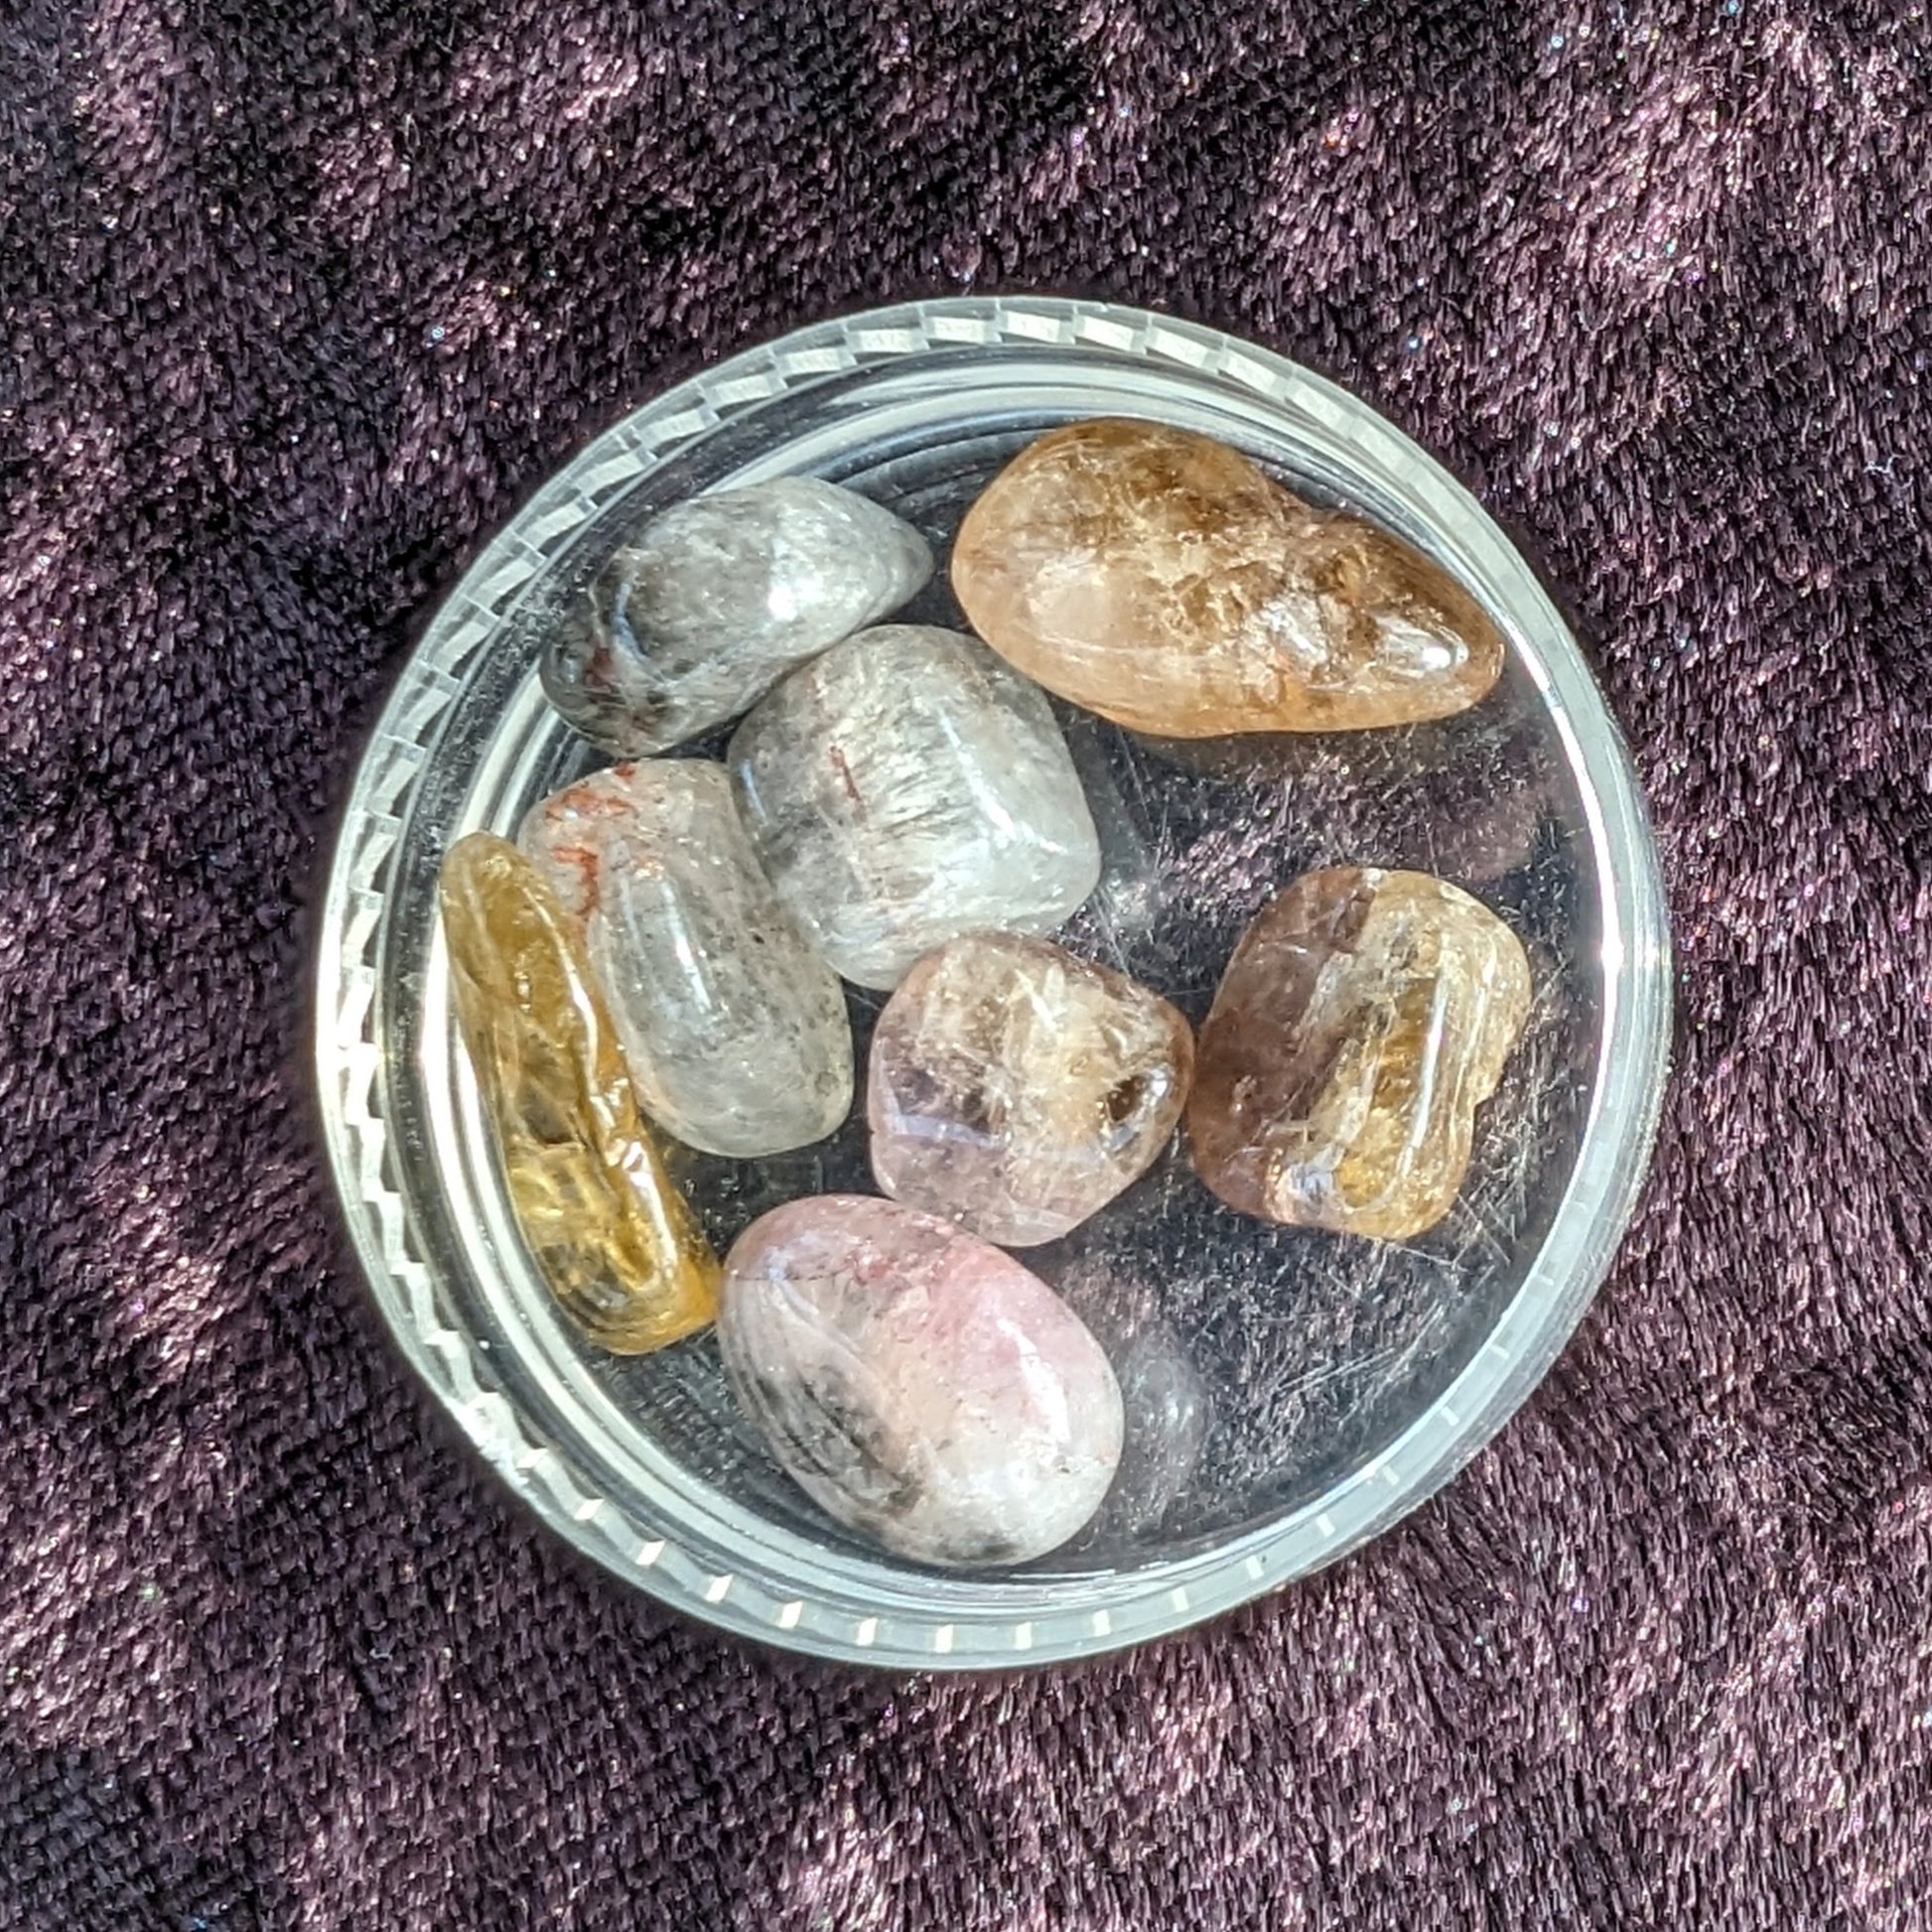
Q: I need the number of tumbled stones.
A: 8